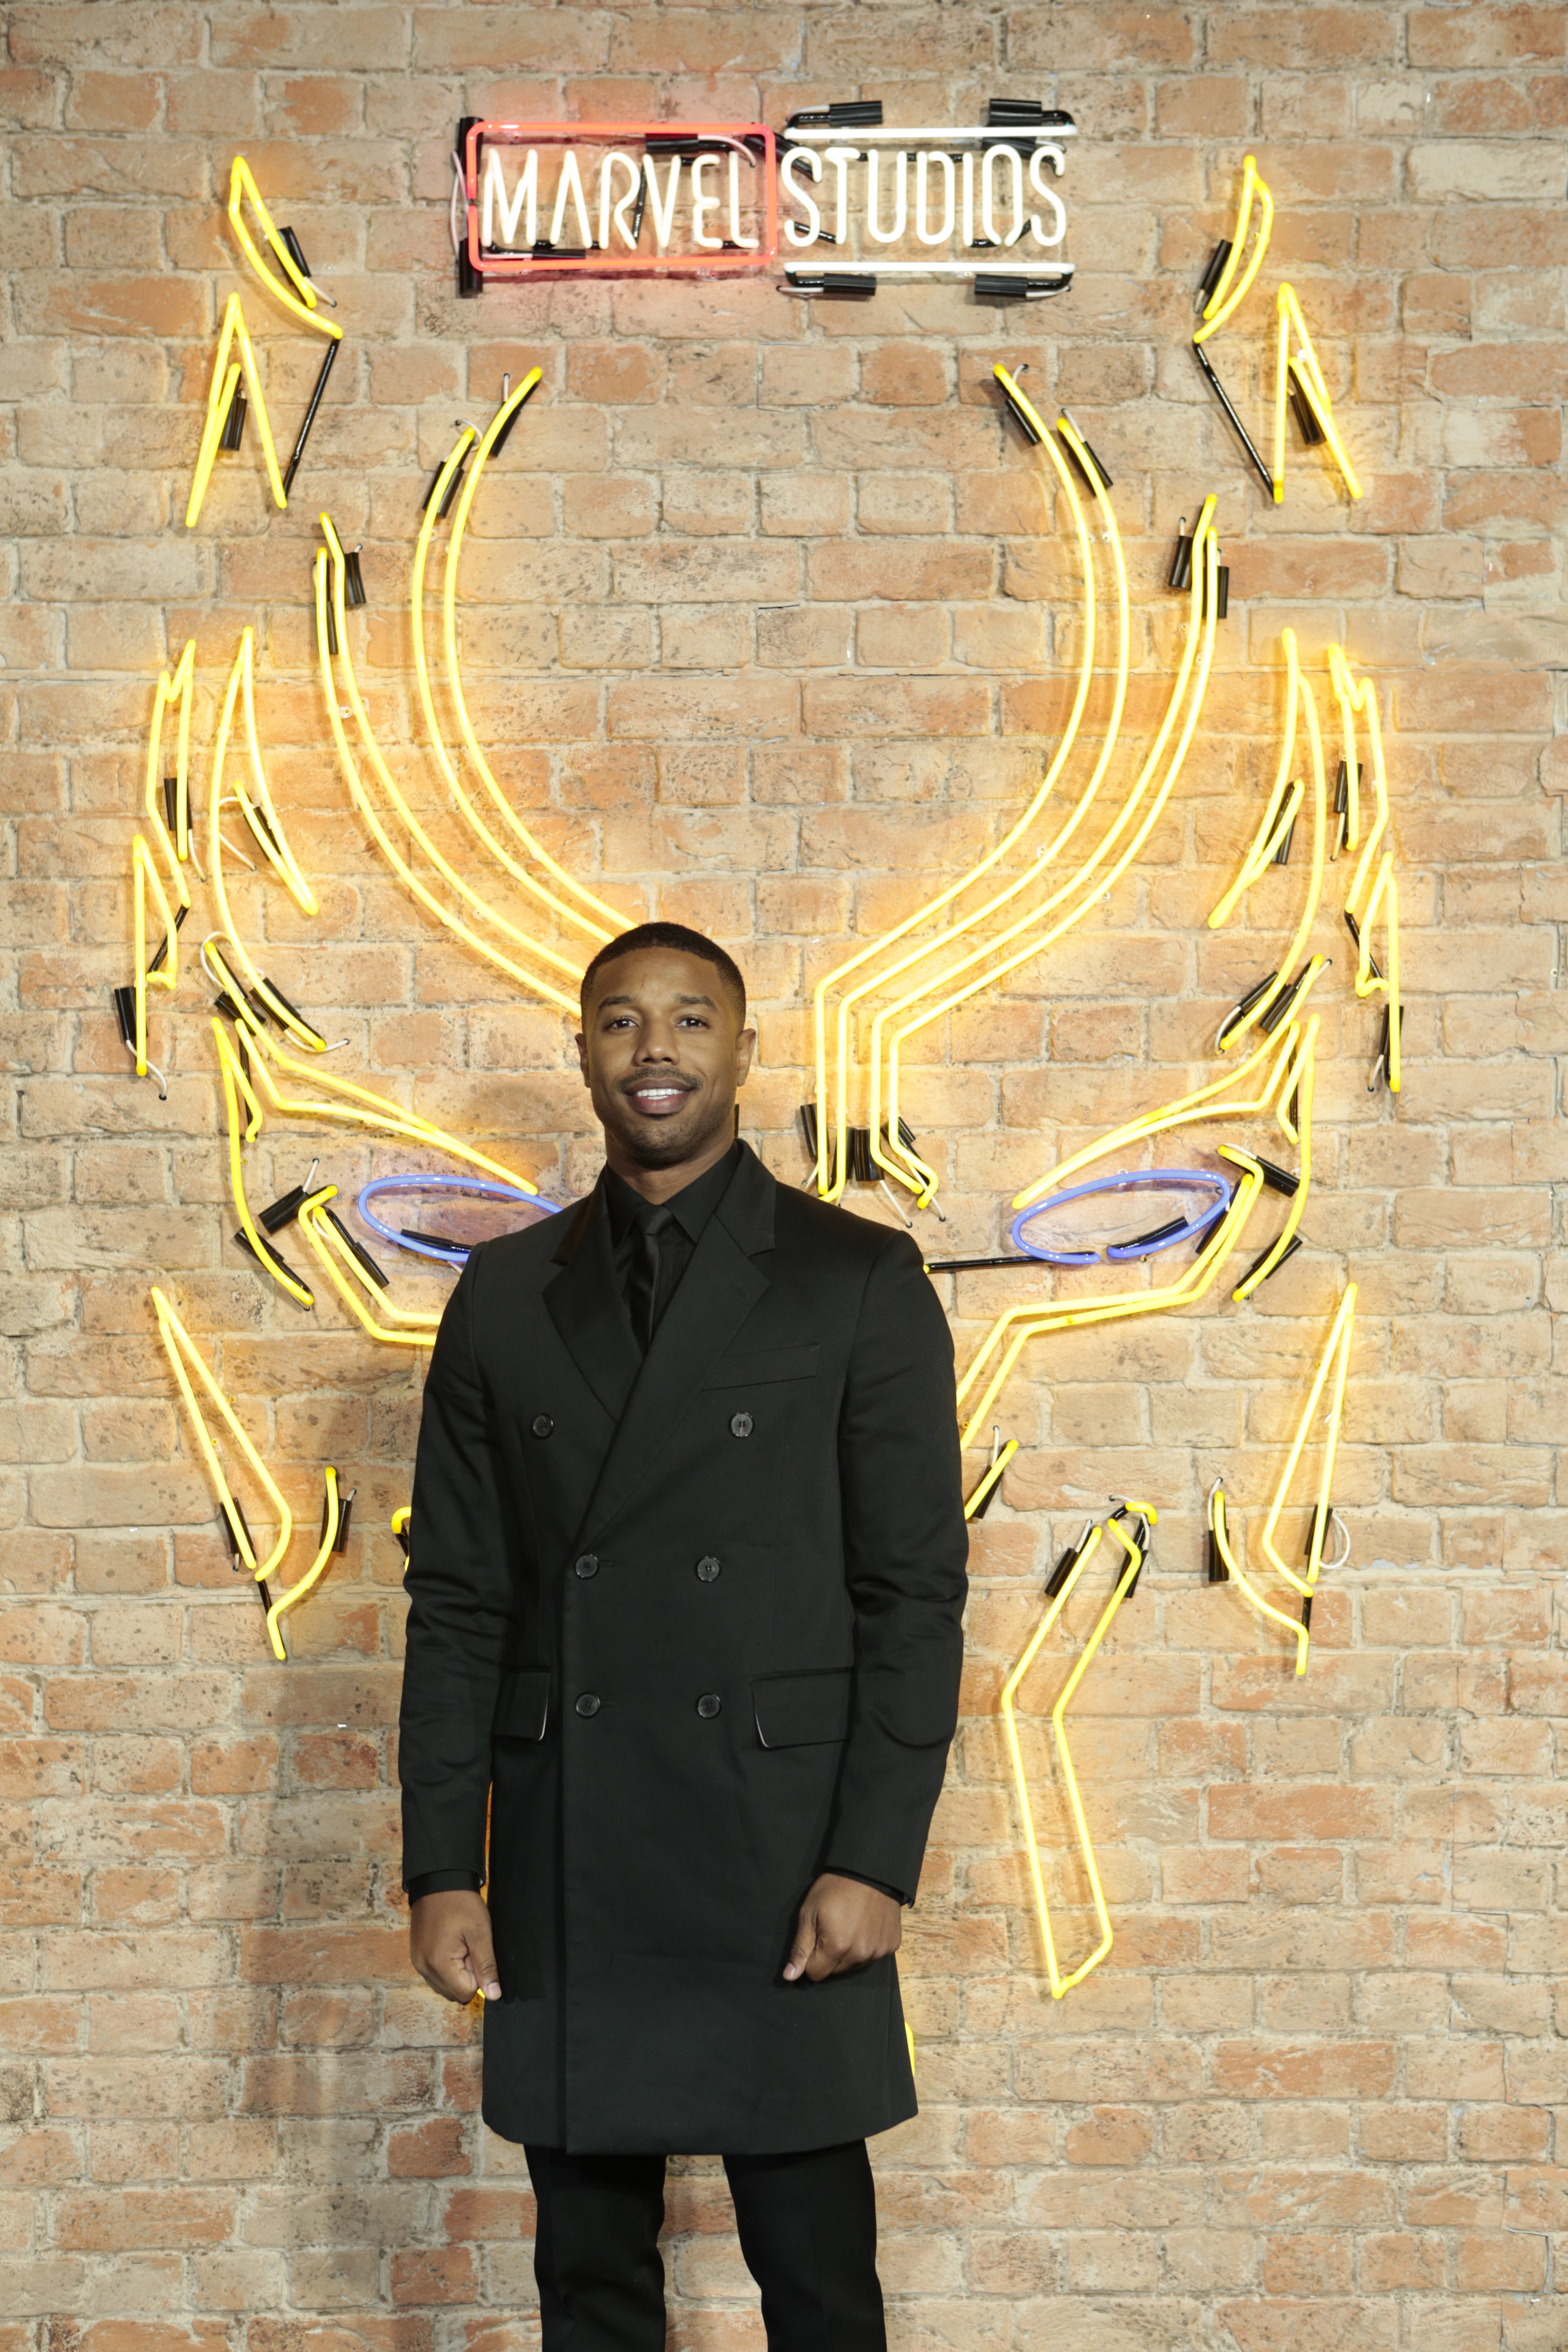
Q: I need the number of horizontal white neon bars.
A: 2